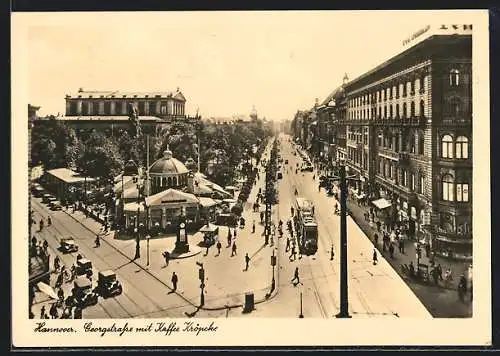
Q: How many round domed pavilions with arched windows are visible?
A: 1